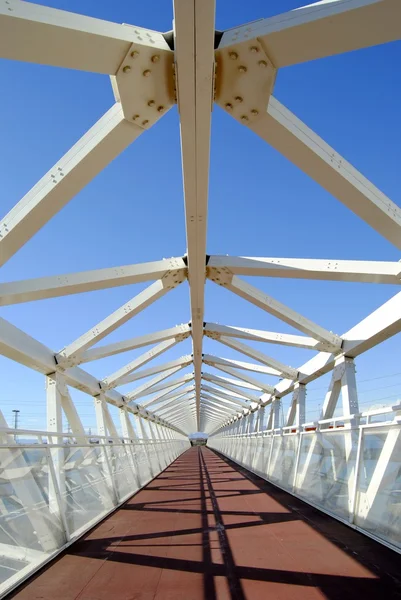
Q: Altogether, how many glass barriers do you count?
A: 2